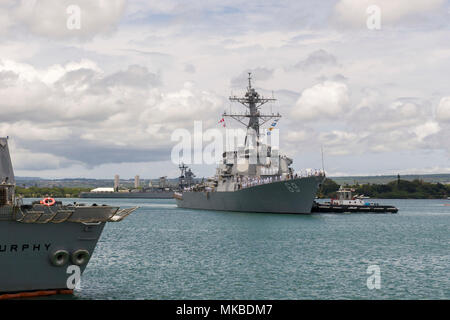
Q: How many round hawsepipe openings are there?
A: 2